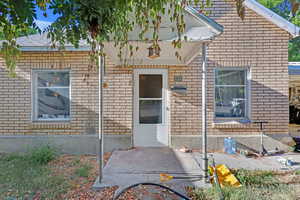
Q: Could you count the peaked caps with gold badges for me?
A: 0